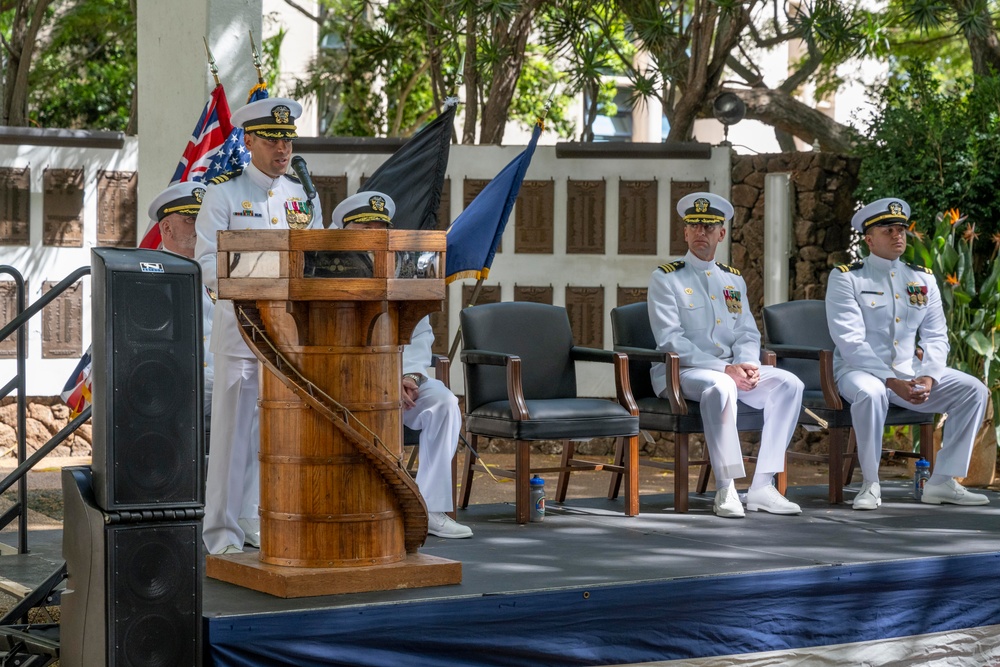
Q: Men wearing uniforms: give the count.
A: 5